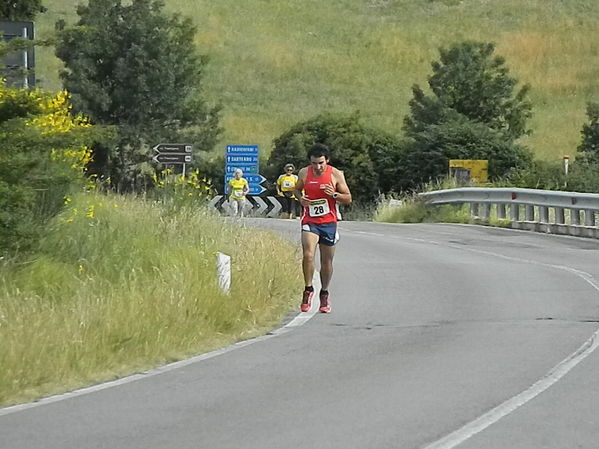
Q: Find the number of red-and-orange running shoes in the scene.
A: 2